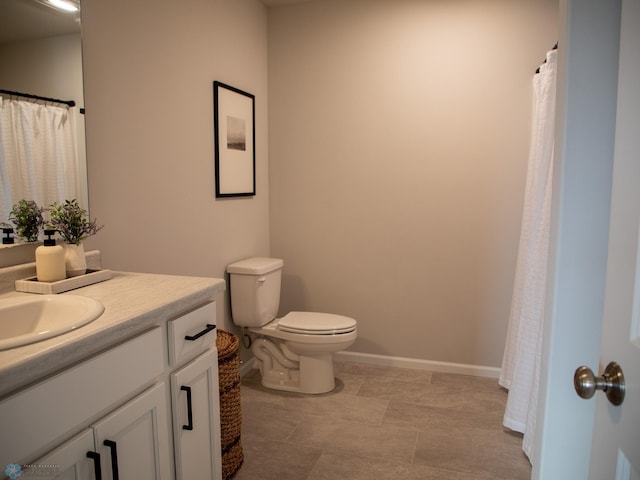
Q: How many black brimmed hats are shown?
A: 0